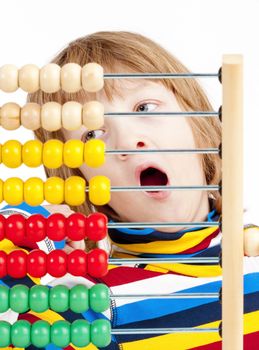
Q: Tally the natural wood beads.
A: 10